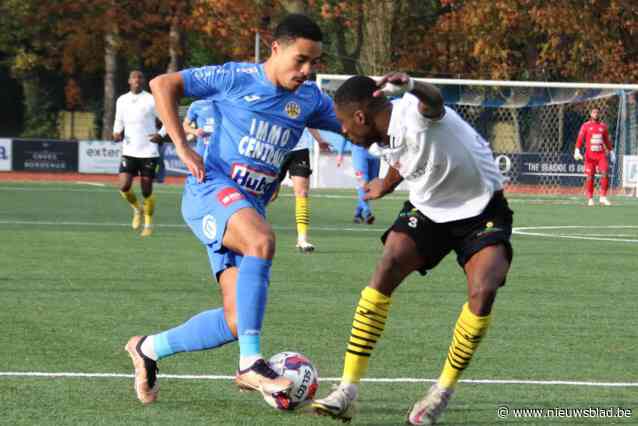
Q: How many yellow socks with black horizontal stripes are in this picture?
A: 5